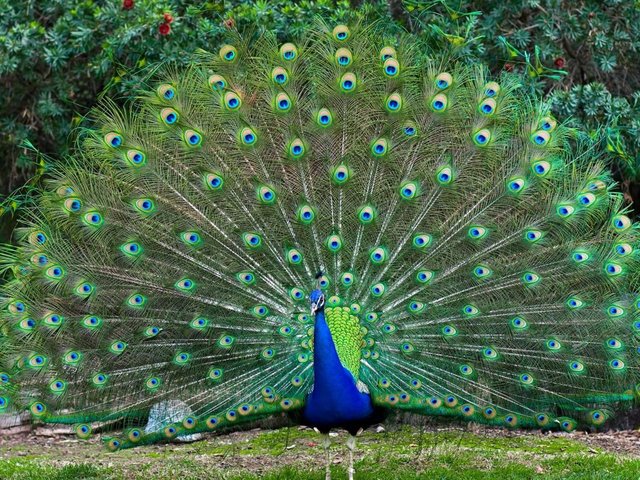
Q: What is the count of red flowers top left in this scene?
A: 3